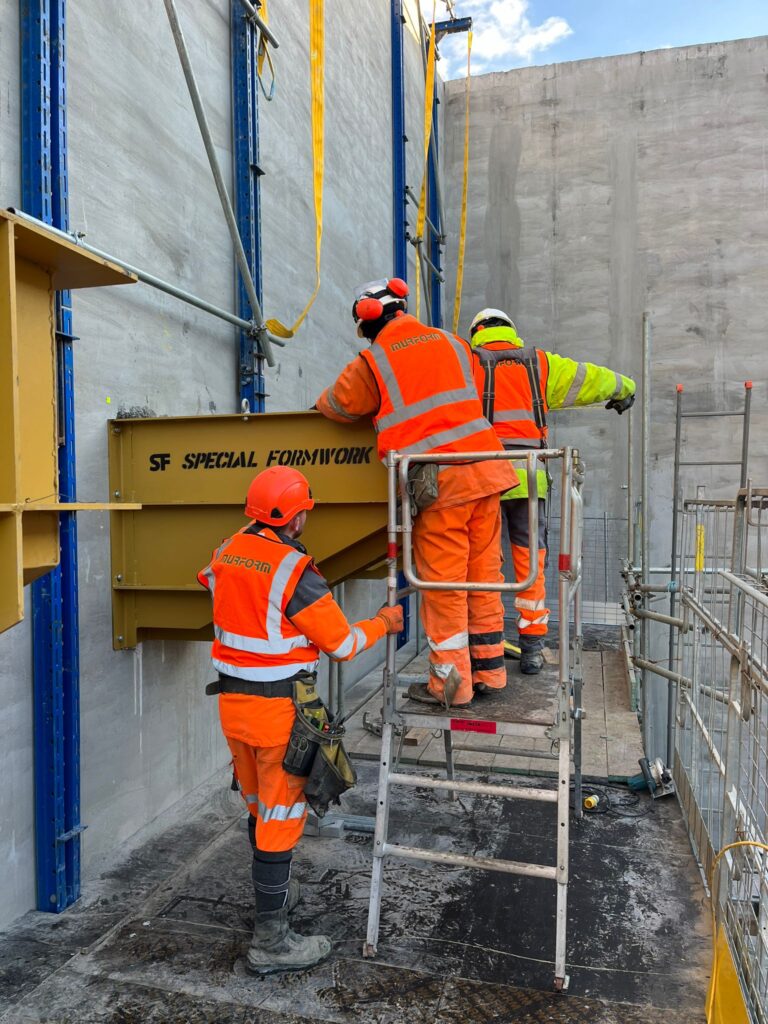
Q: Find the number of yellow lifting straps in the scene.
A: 4